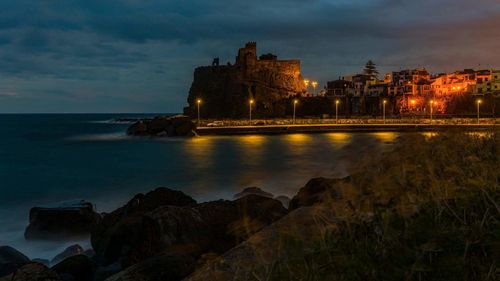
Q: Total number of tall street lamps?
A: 7